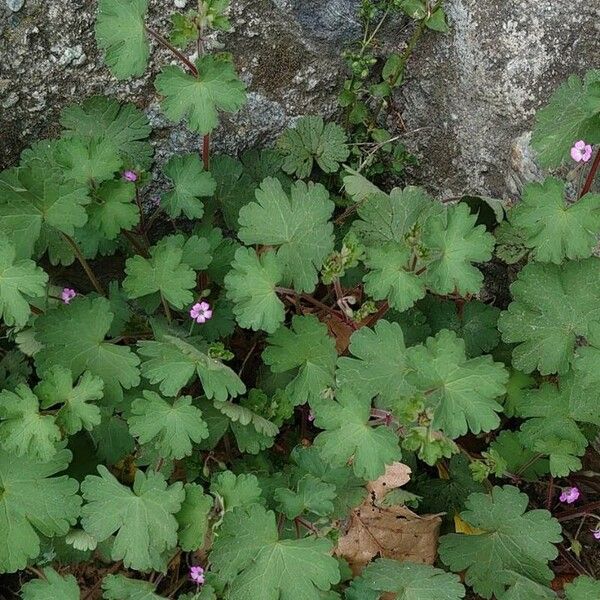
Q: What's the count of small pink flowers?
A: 6